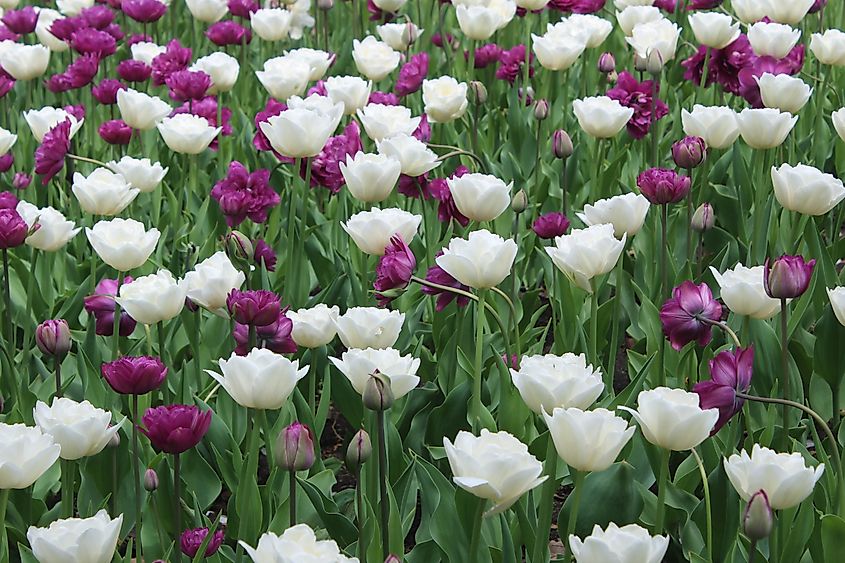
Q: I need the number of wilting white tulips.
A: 0